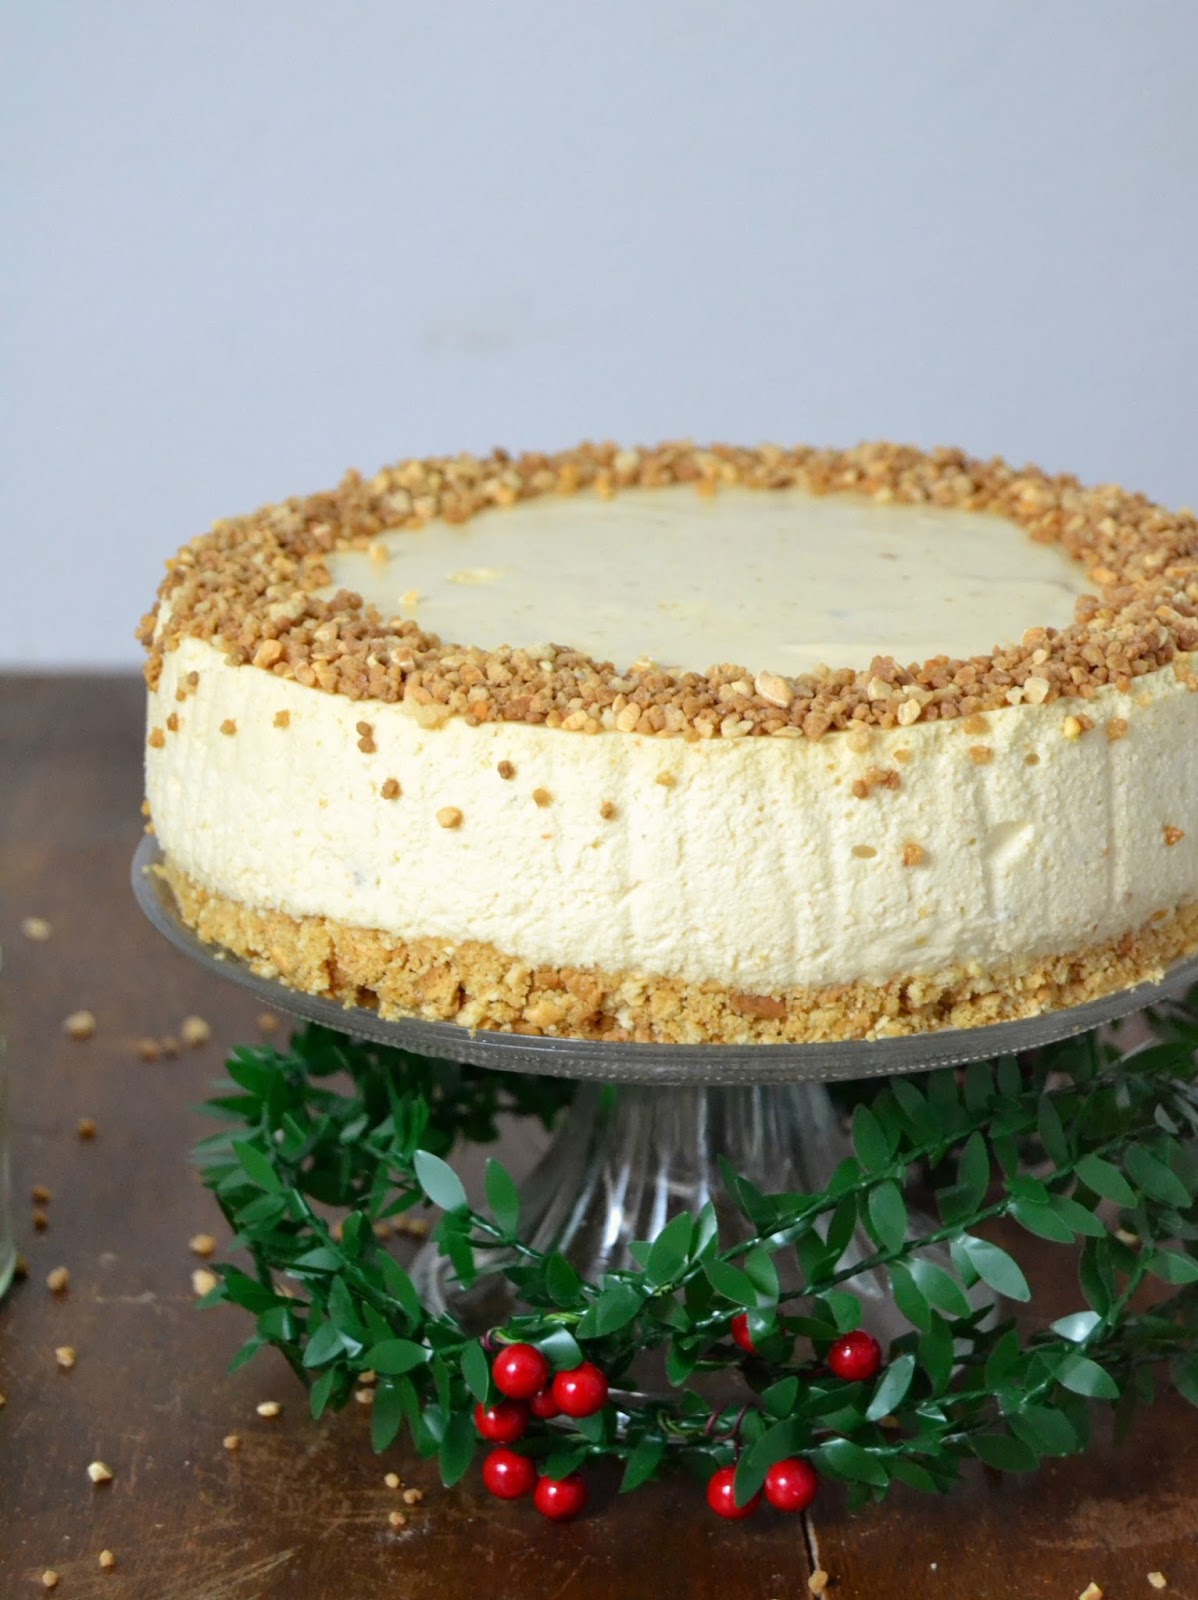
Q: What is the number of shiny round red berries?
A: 10